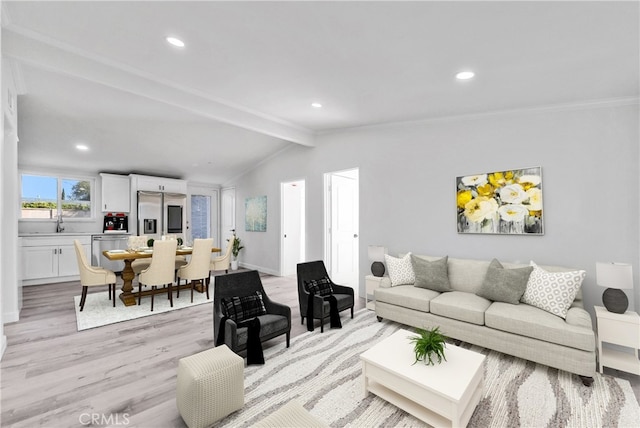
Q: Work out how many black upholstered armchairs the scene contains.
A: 2